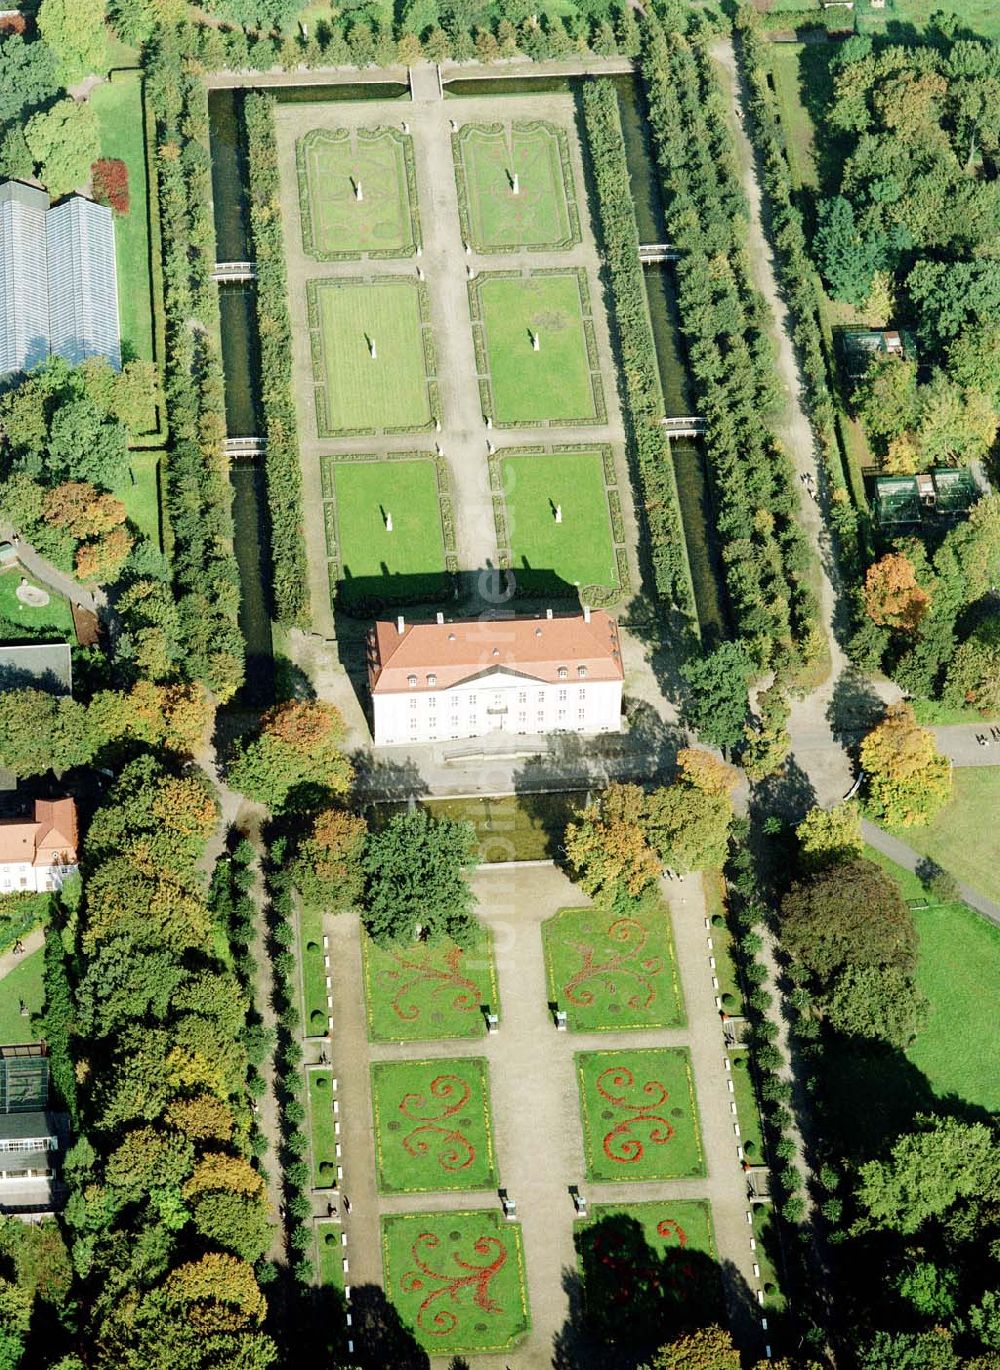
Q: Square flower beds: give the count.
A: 12